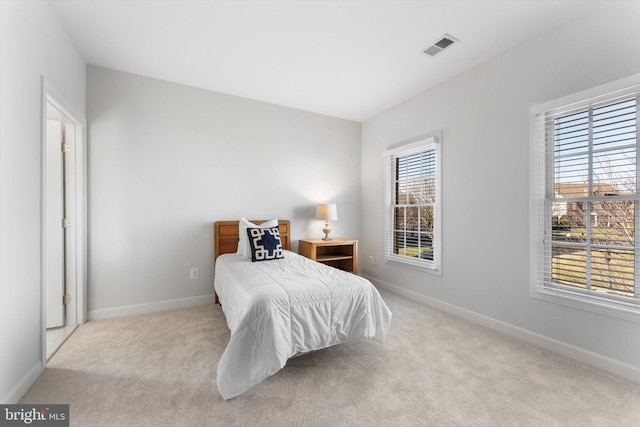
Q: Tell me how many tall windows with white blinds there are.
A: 2